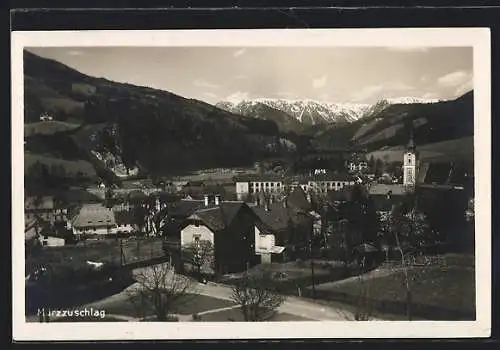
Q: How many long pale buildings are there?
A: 2